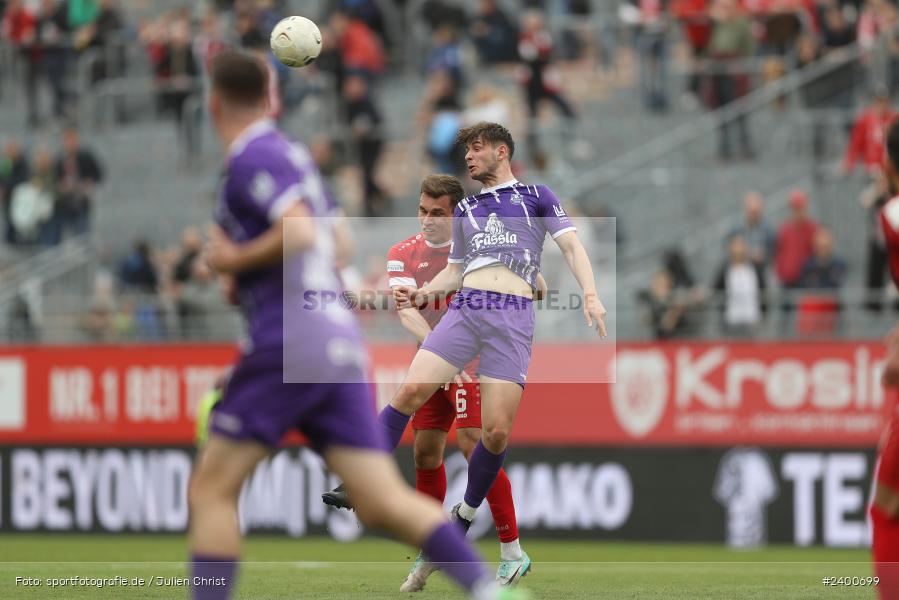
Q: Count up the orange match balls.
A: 0